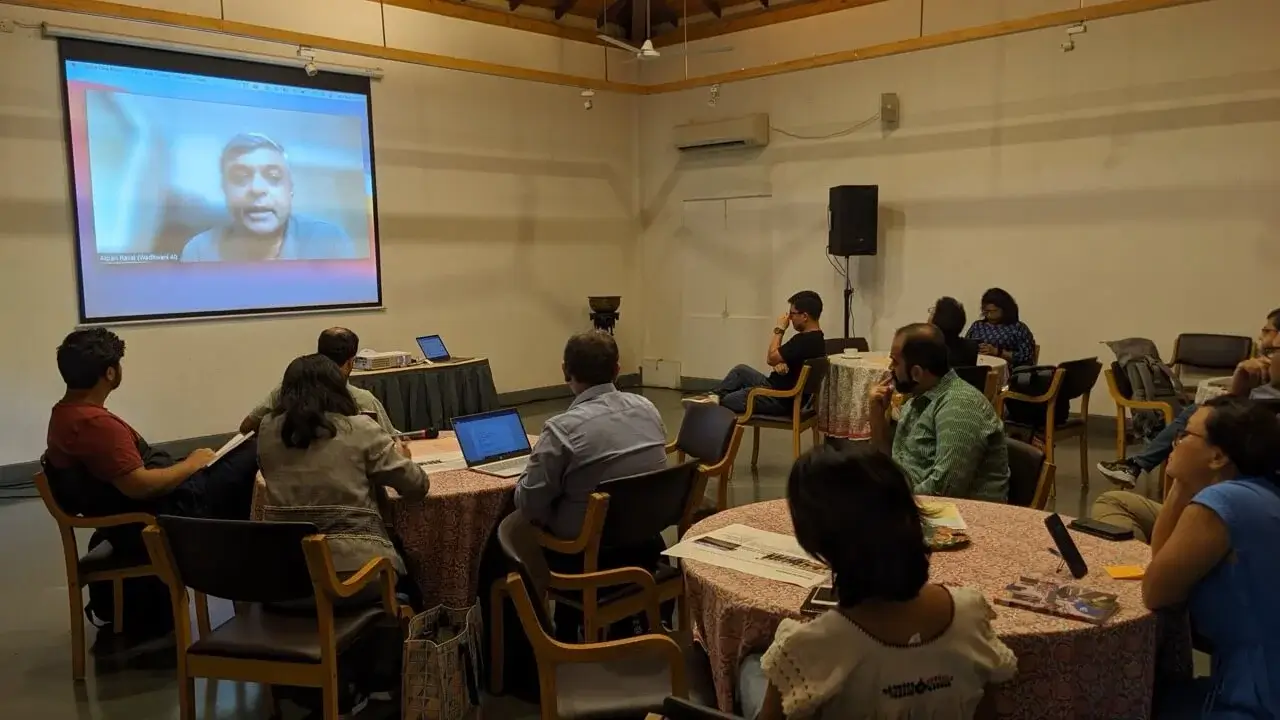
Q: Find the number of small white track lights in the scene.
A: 4